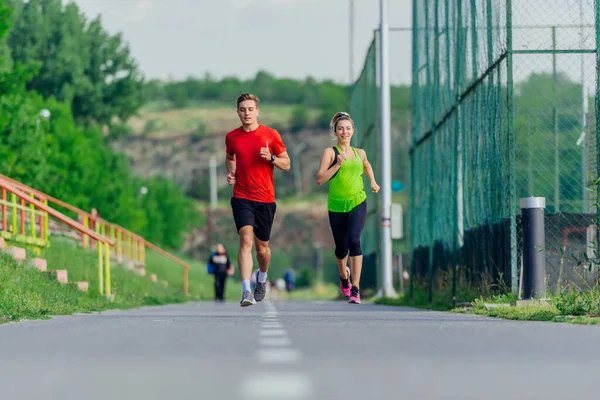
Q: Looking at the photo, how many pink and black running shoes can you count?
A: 2